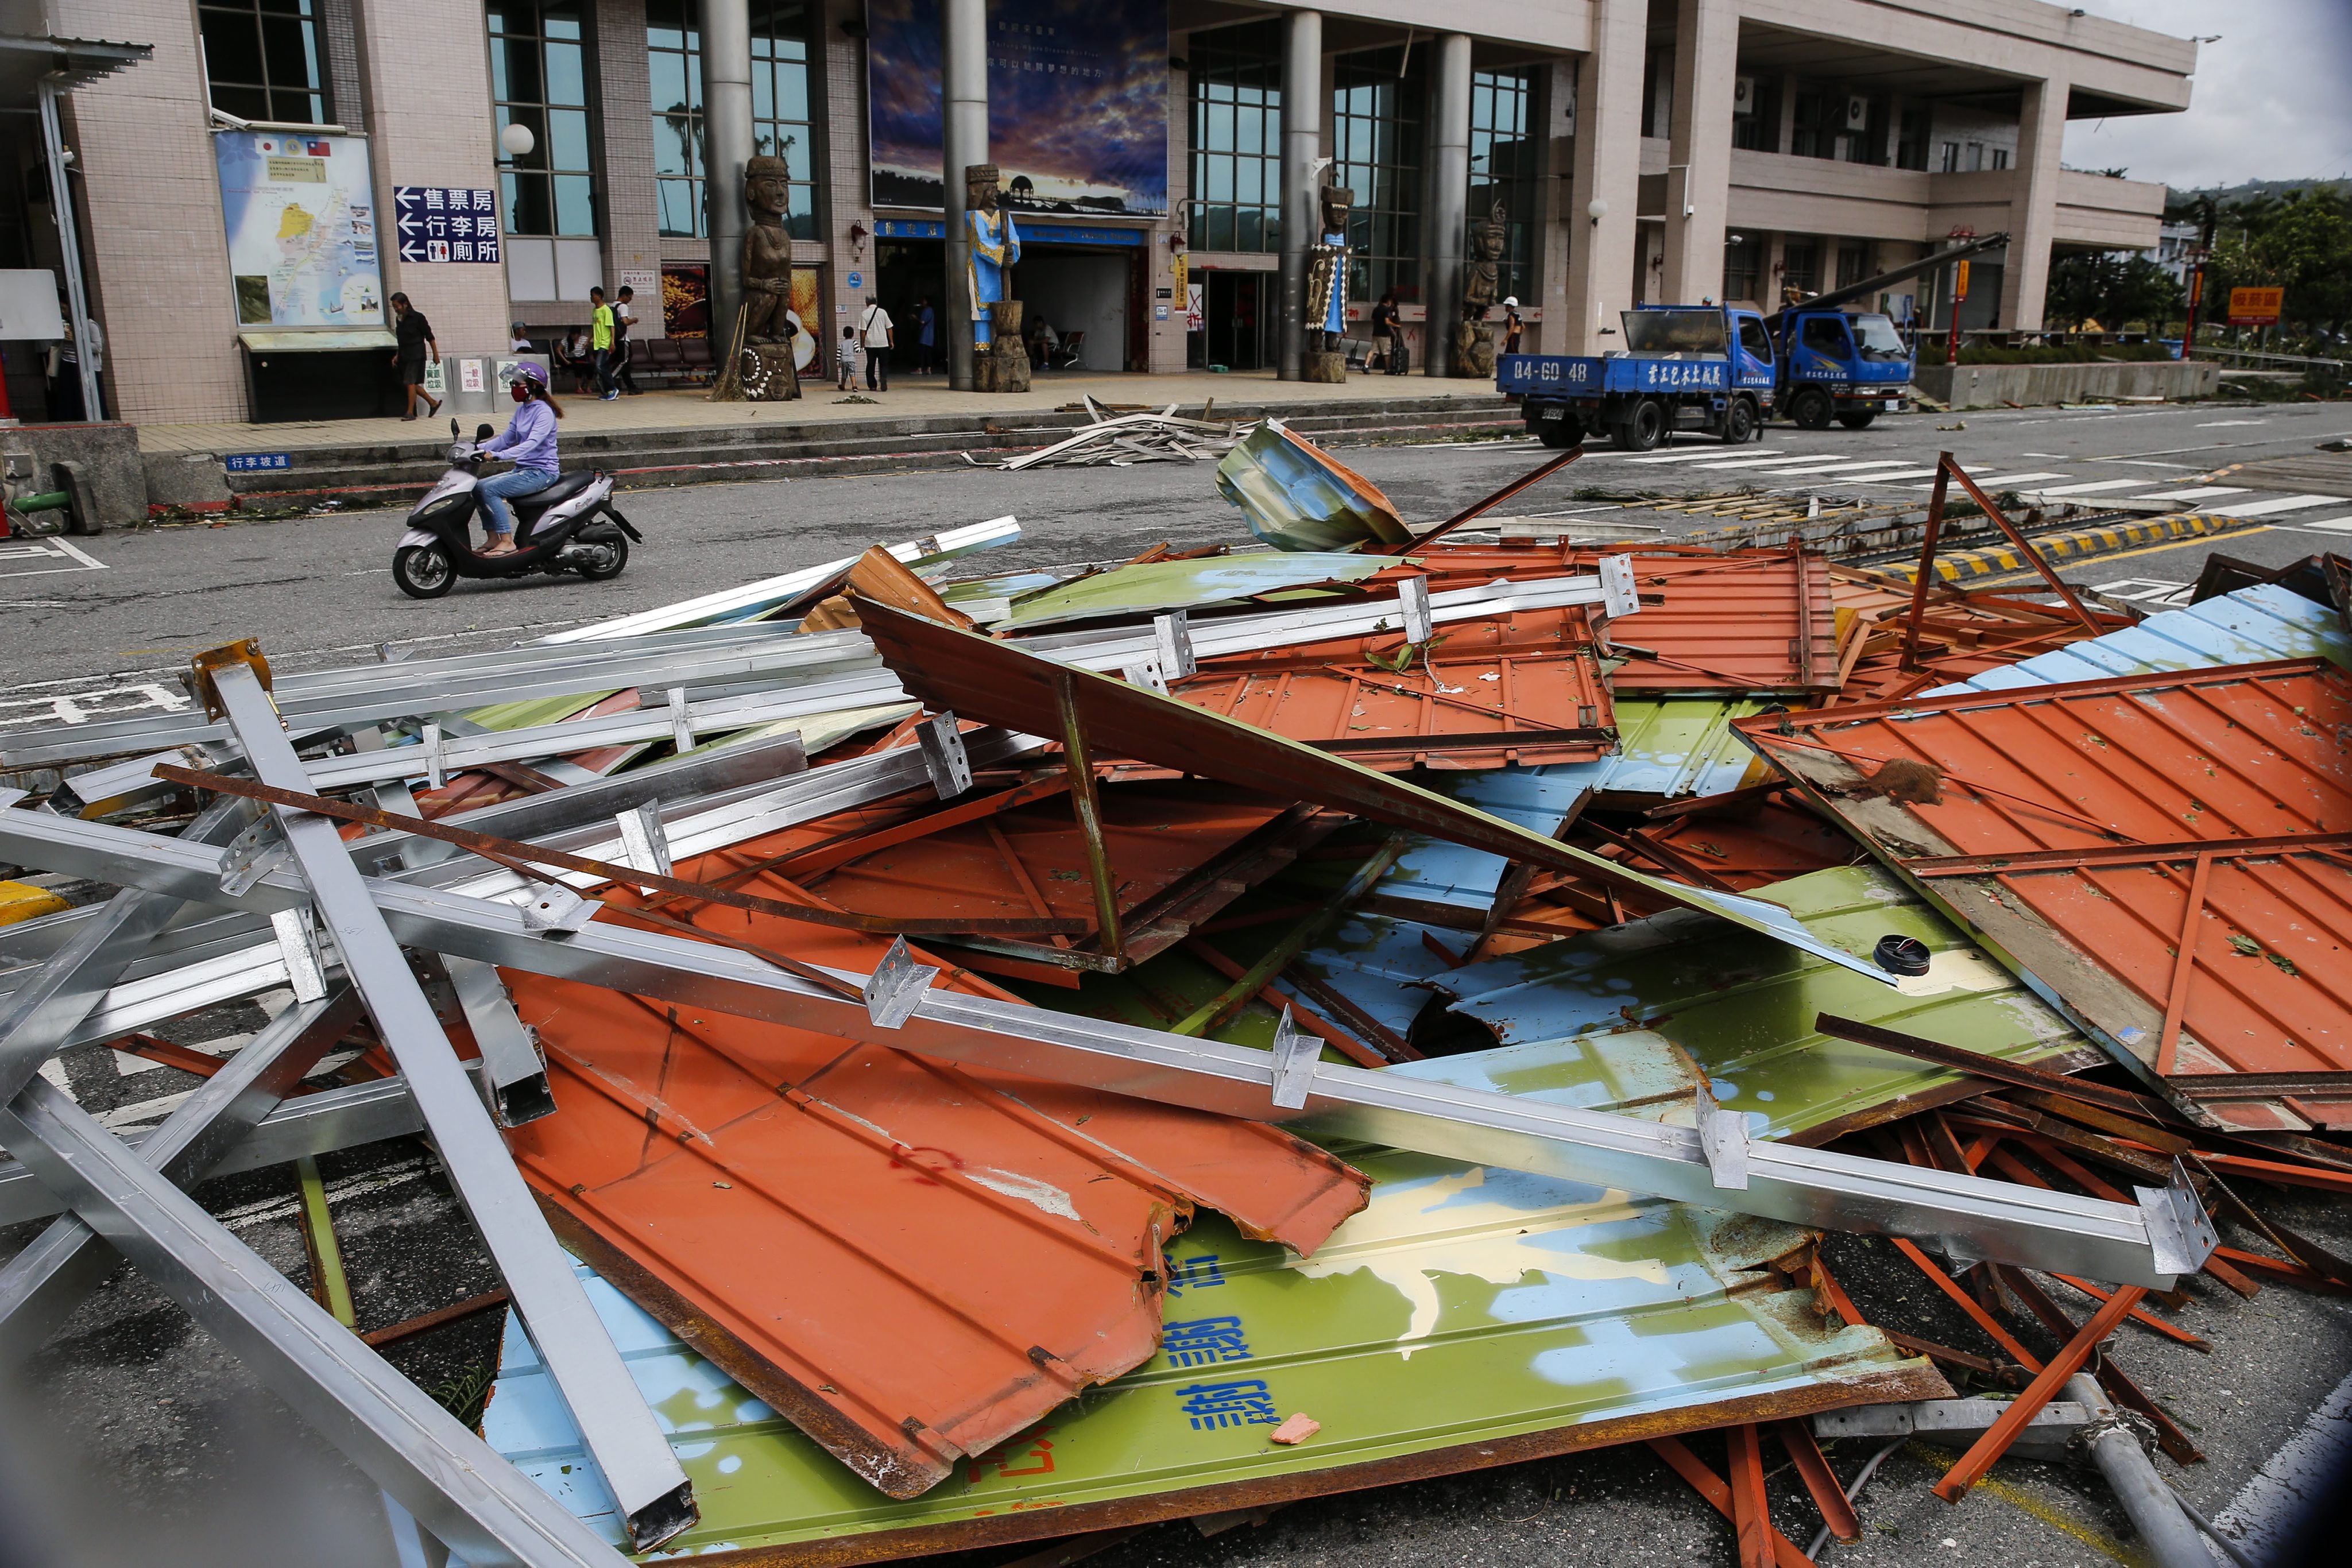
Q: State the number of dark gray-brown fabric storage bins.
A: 0